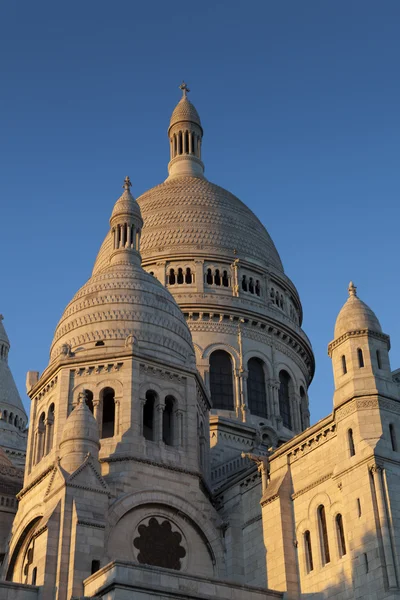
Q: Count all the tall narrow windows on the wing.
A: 3